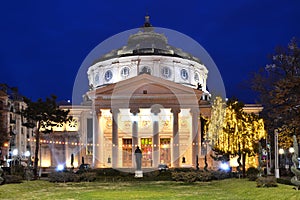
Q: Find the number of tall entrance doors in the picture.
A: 3